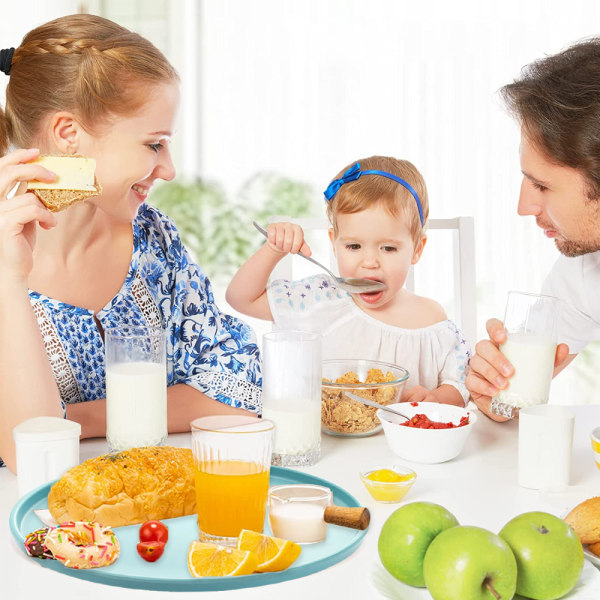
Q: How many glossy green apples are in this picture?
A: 3